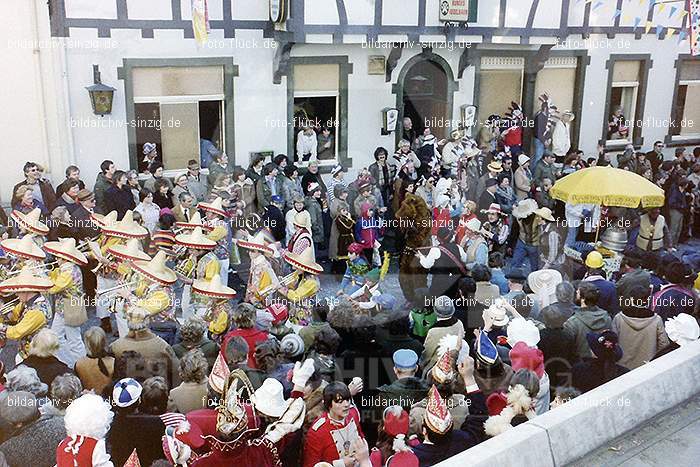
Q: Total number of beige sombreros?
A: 14